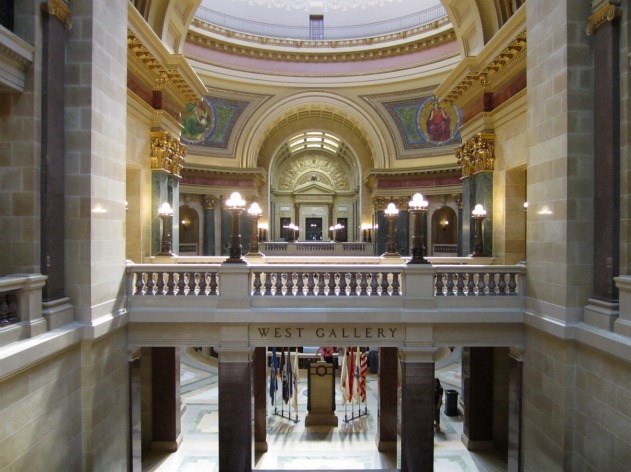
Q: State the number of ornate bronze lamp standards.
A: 6